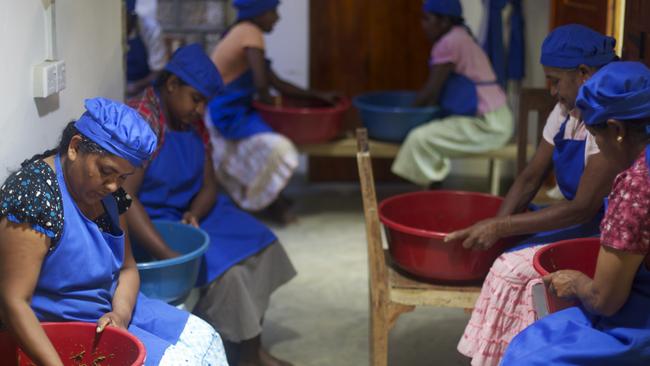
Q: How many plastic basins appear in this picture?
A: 6